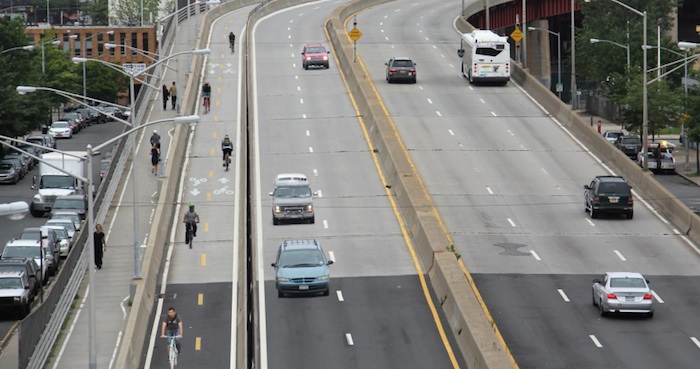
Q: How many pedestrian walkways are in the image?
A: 1